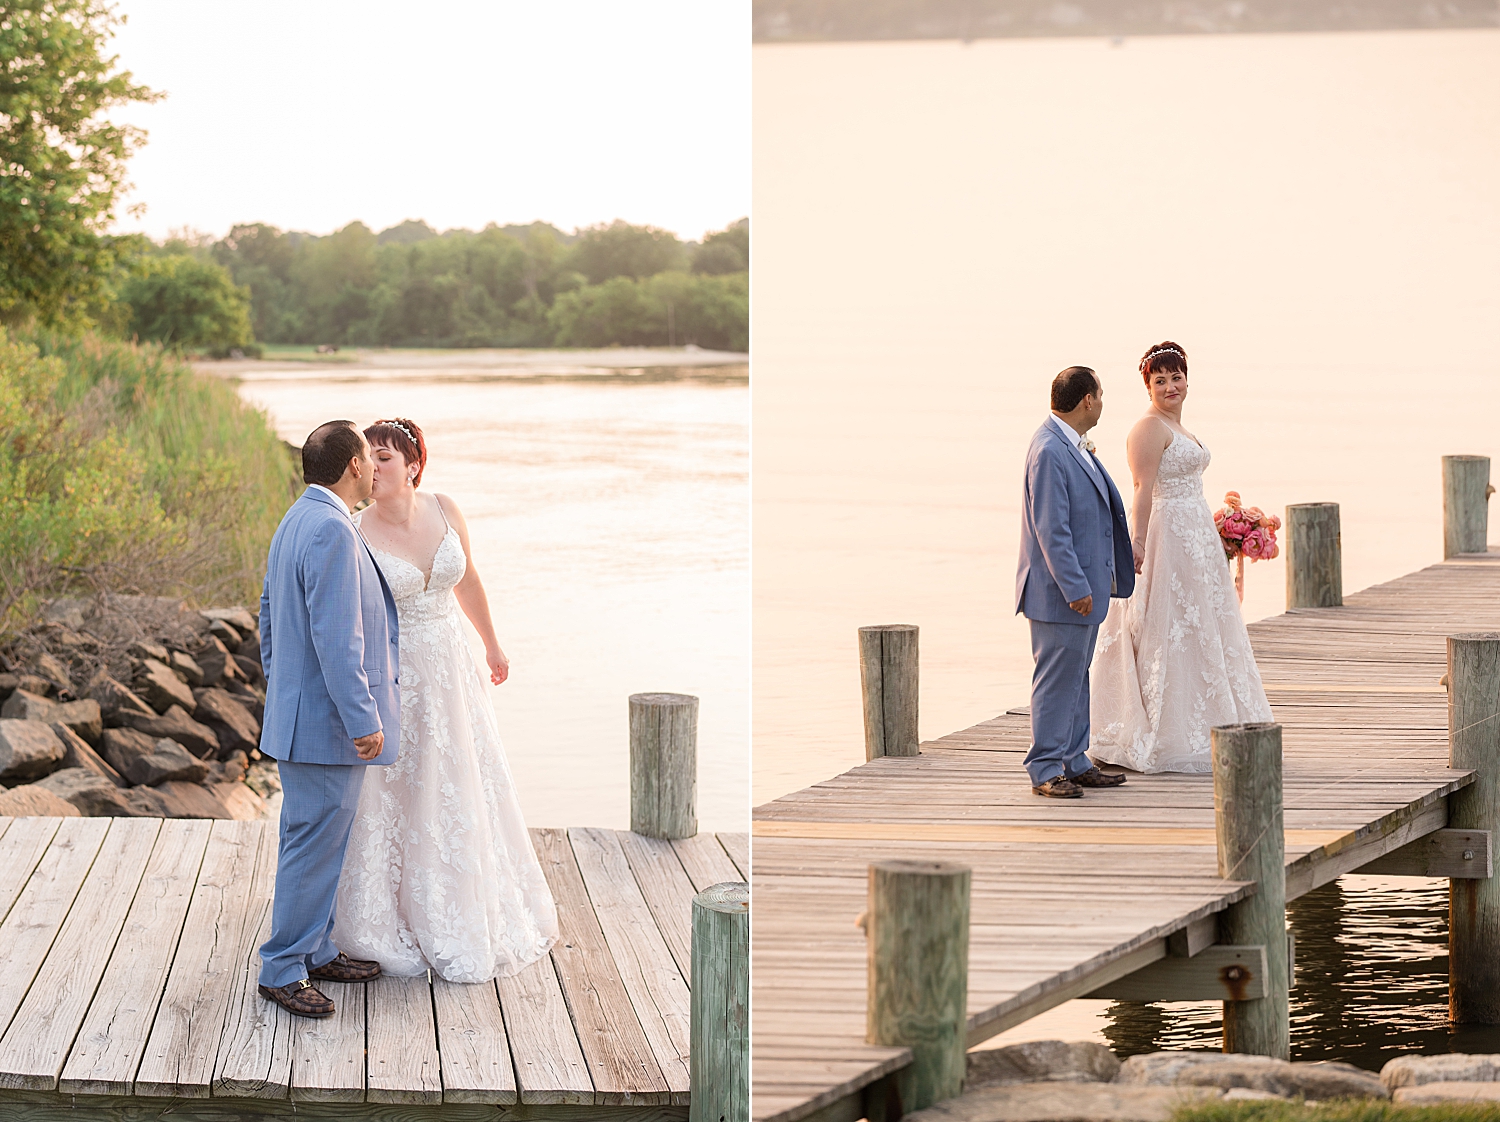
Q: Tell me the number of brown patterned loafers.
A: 4